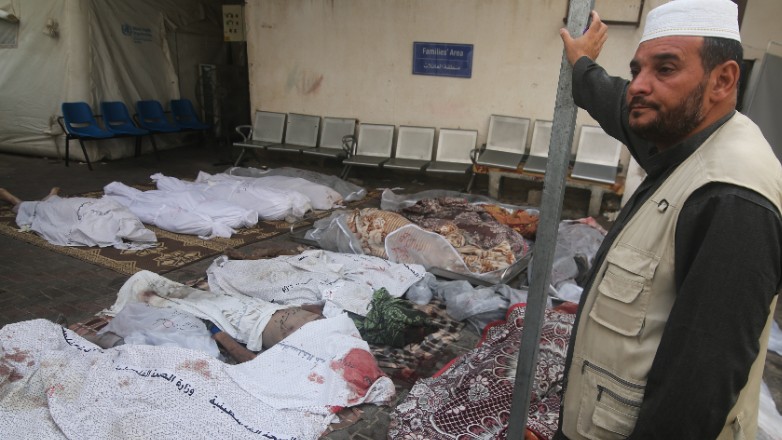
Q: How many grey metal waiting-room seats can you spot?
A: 9